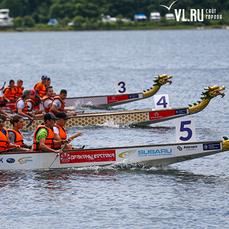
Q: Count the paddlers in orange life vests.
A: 12